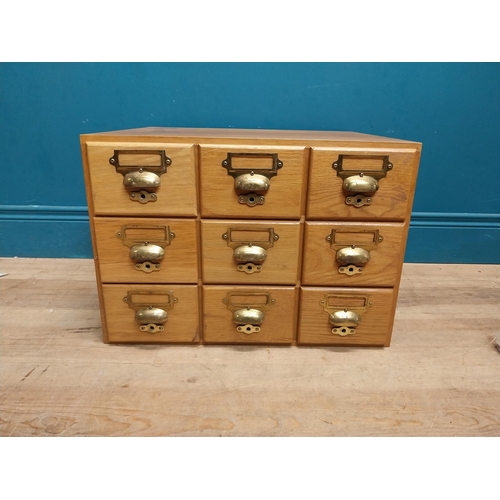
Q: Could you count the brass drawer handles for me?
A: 9